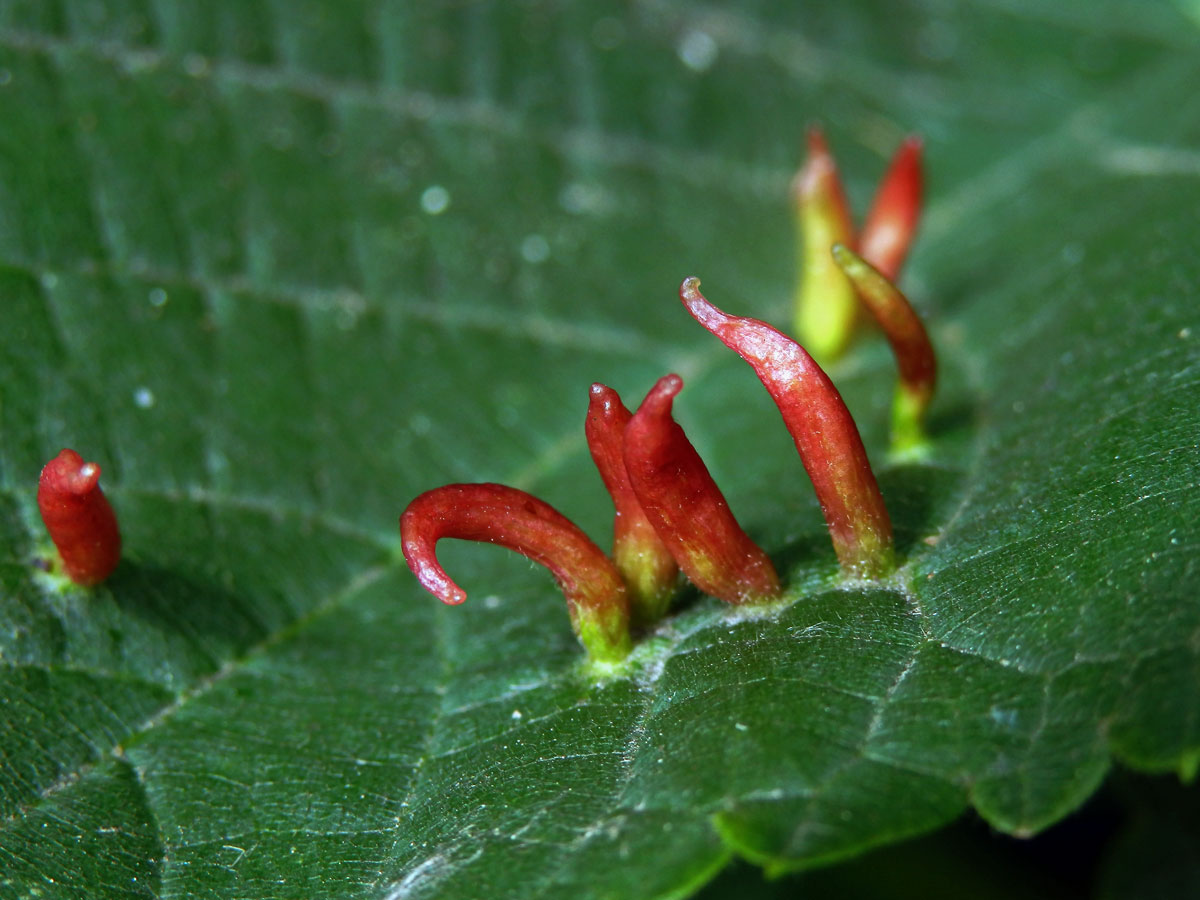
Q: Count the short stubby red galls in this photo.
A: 1